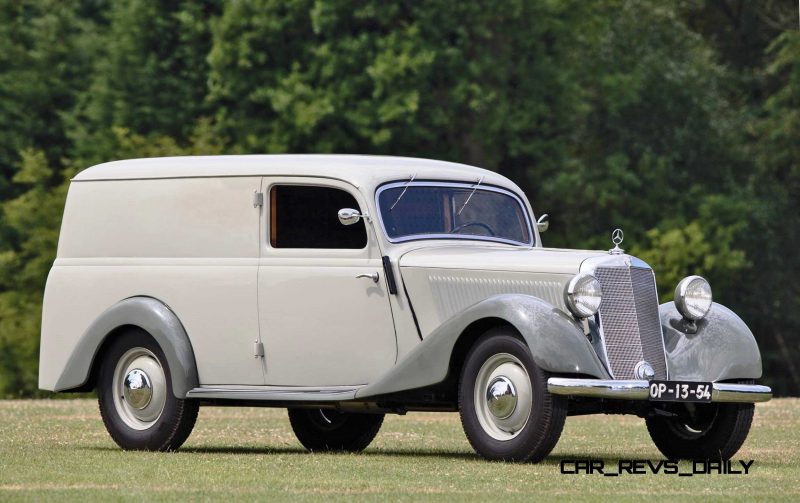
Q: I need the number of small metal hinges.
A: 2